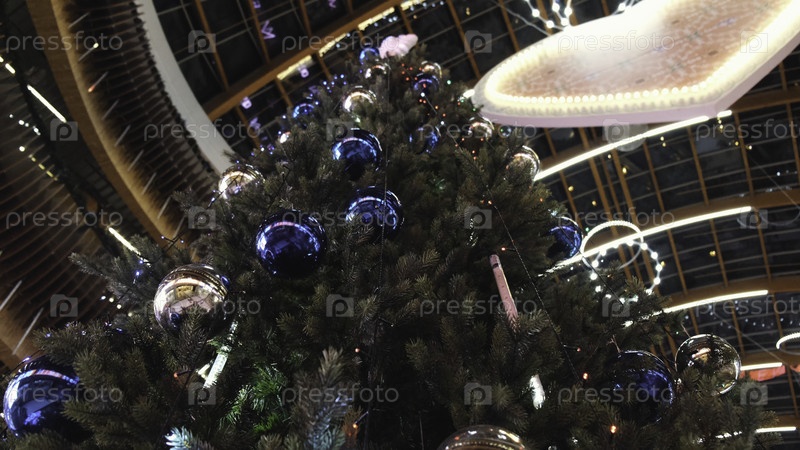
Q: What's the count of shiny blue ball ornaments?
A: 10